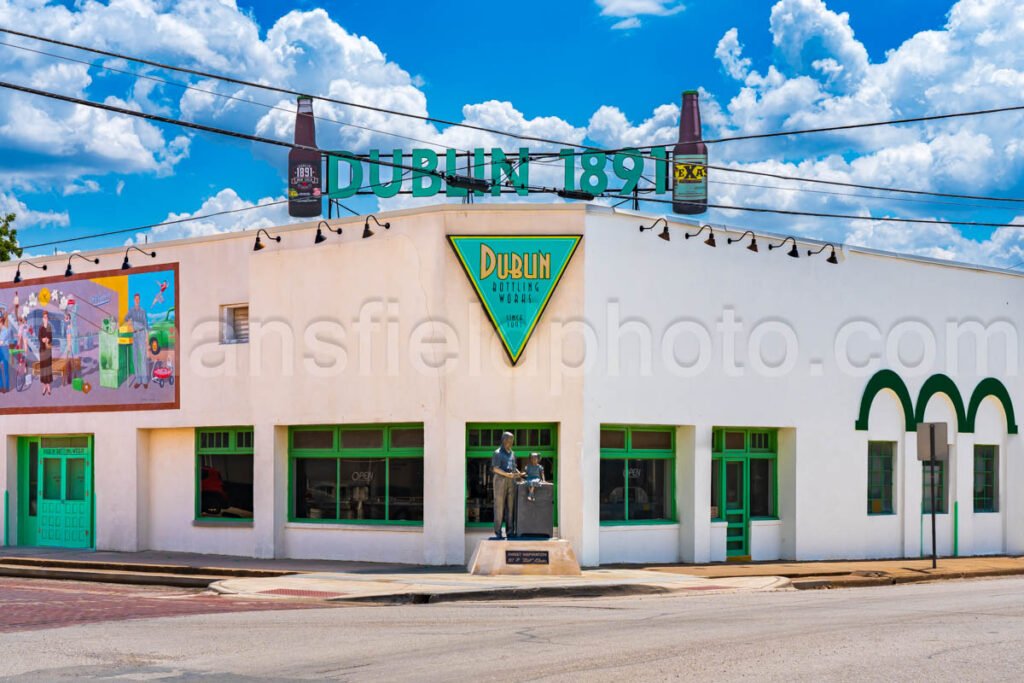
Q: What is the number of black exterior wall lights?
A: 11